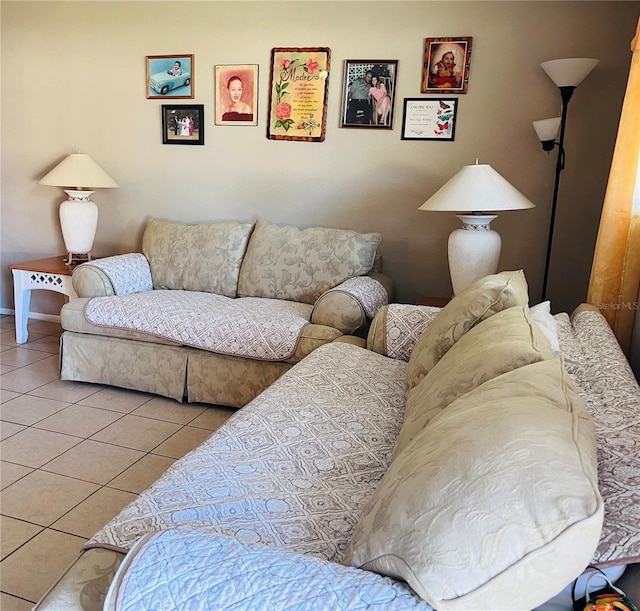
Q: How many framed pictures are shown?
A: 7